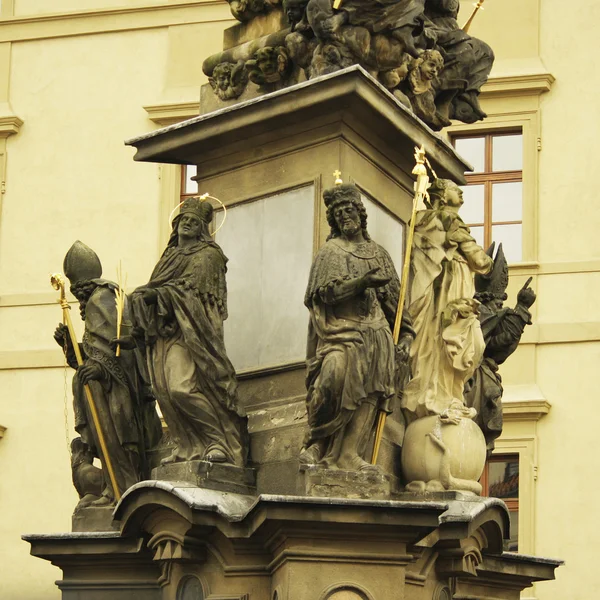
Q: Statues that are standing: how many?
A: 5